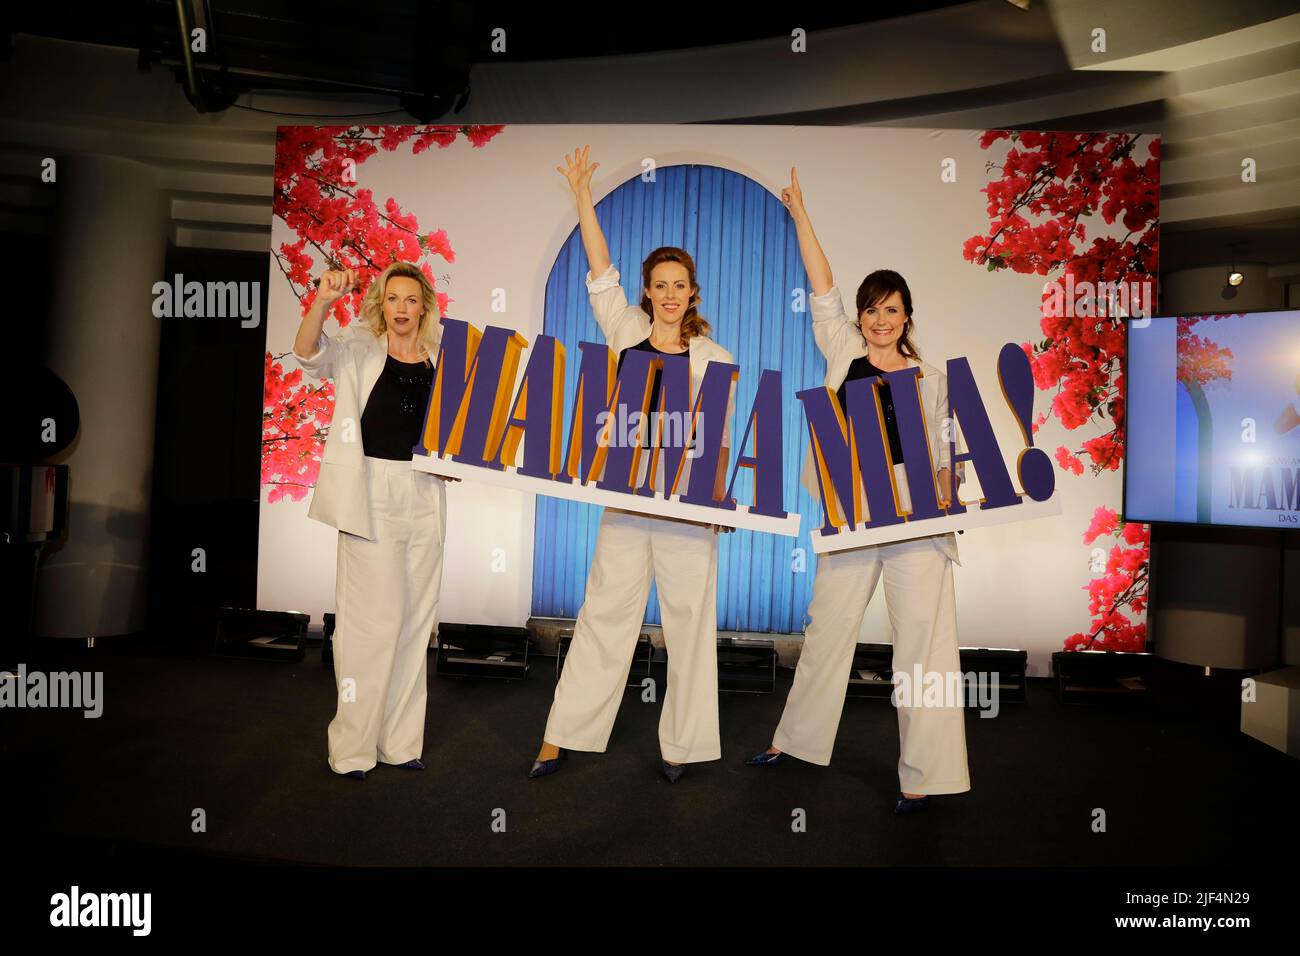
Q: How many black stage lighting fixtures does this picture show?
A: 8